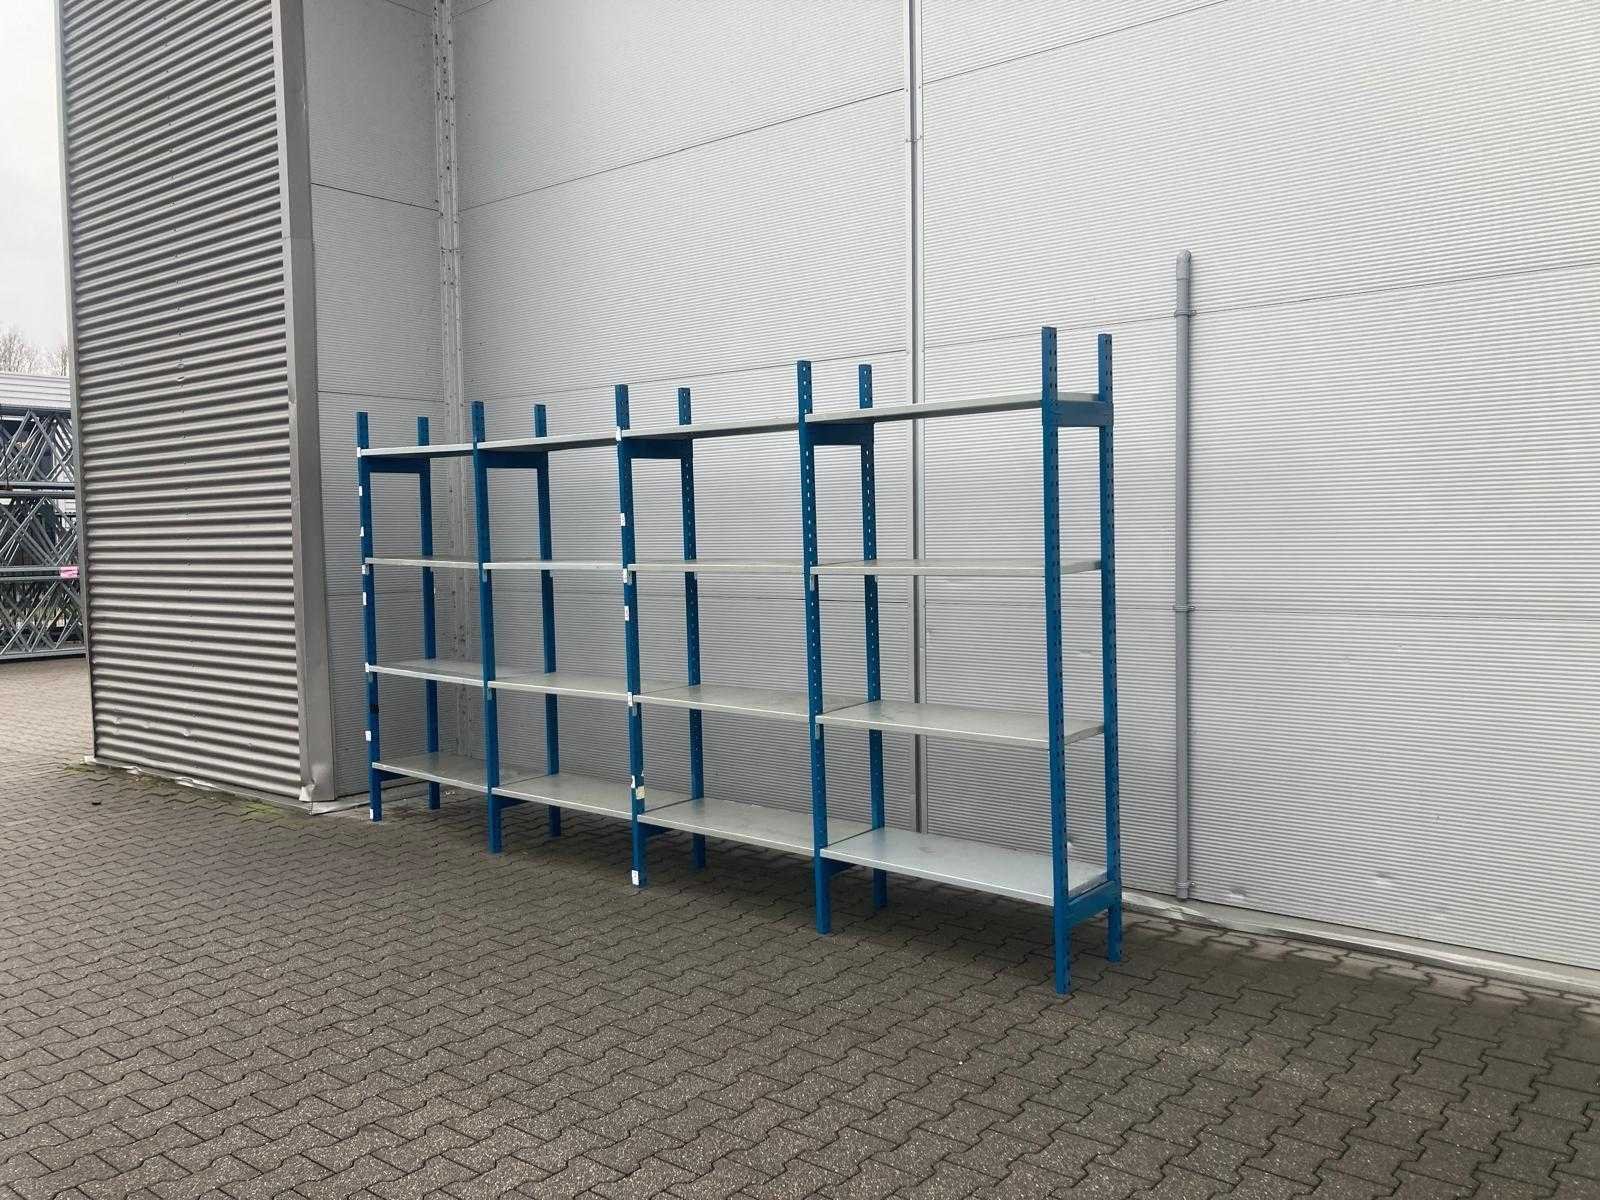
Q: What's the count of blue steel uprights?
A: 10